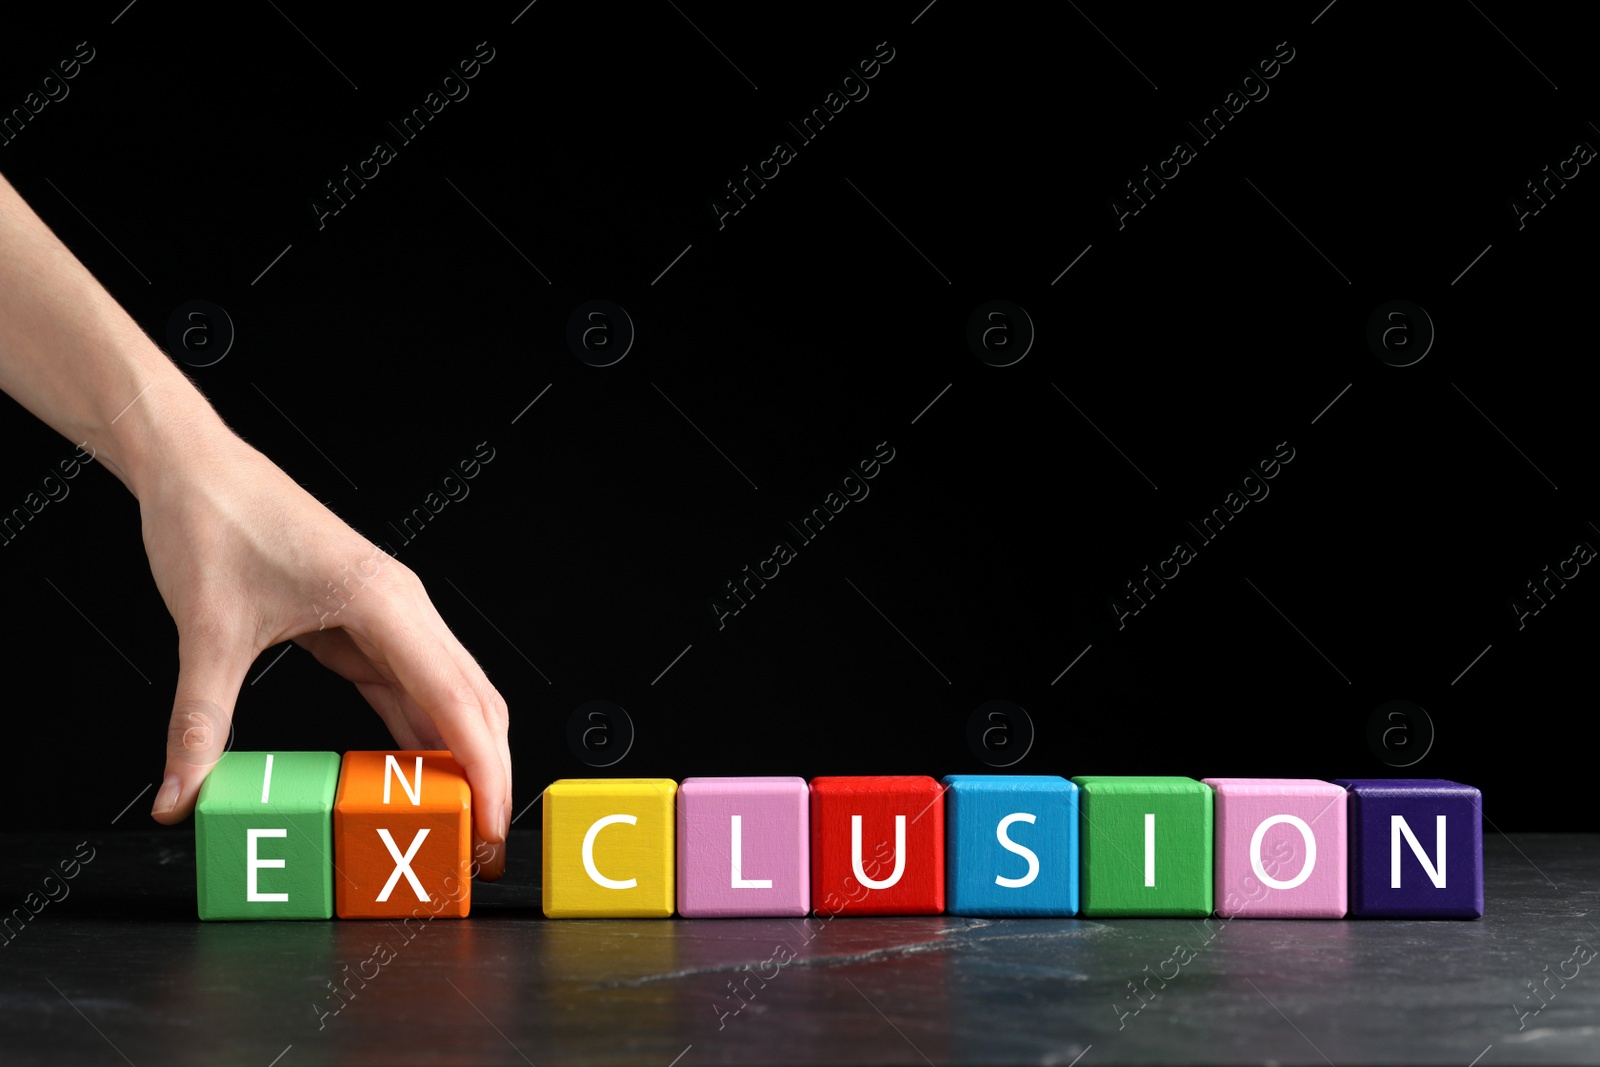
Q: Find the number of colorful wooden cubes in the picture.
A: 9